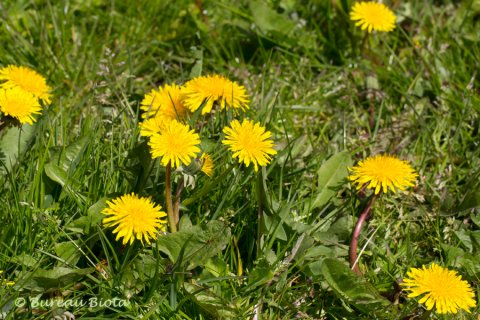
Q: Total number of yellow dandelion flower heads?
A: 12